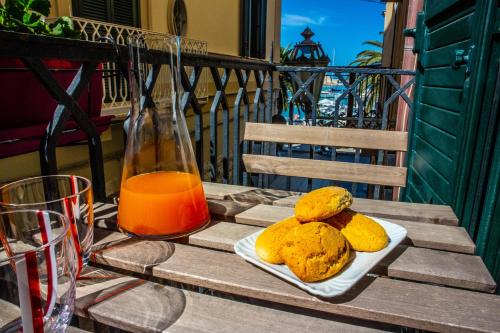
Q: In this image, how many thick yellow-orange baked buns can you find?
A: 4